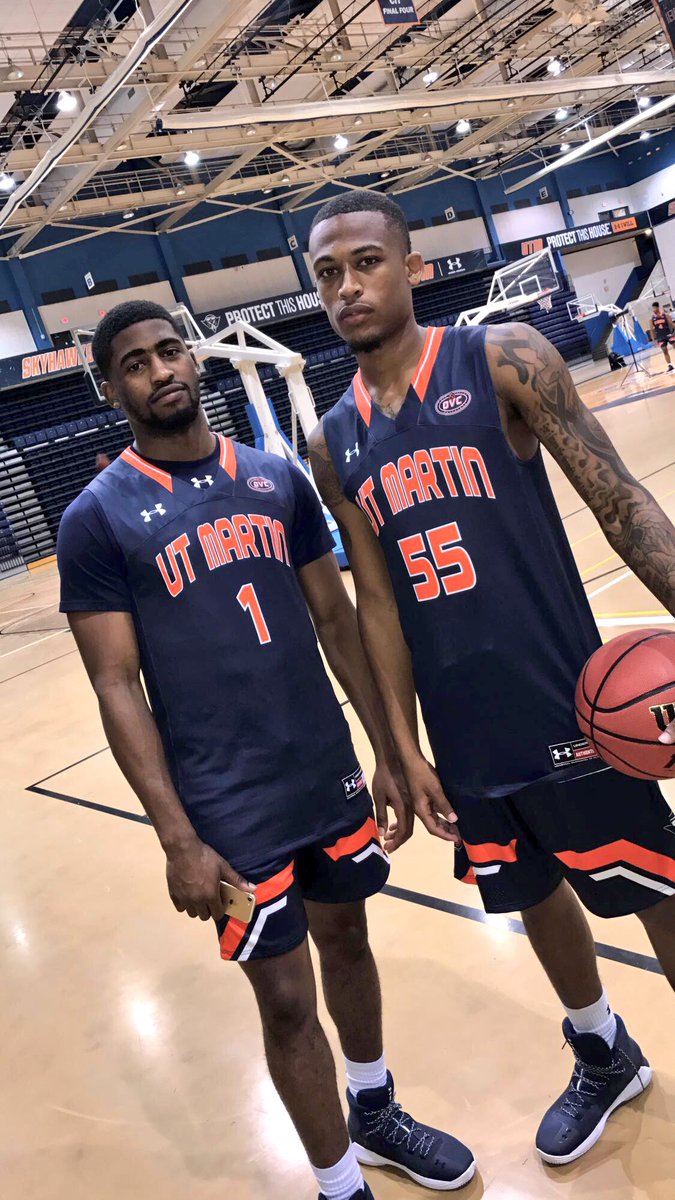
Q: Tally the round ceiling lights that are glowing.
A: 11